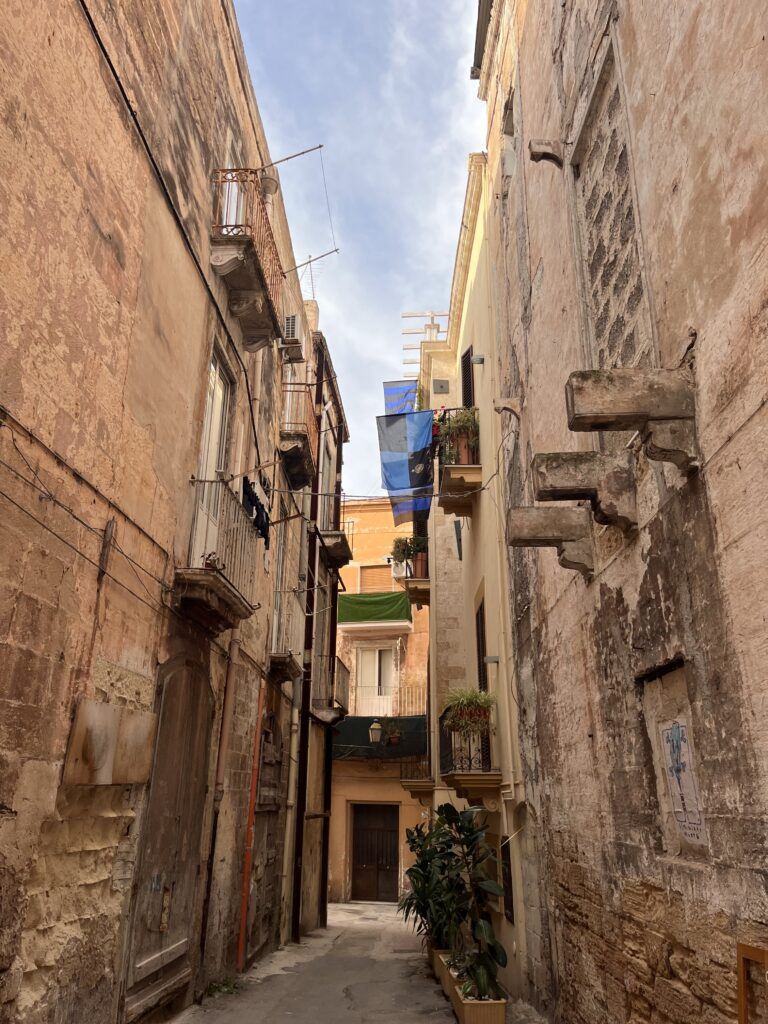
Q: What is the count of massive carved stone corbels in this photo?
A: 3